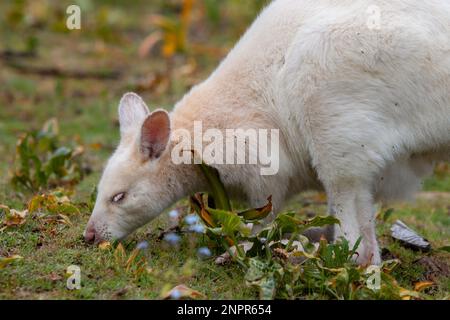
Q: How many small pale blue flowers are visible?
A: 7